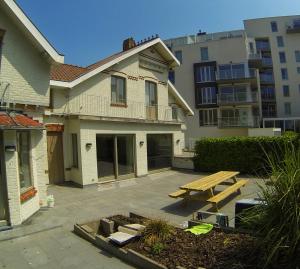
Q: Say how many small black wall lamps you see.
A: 4